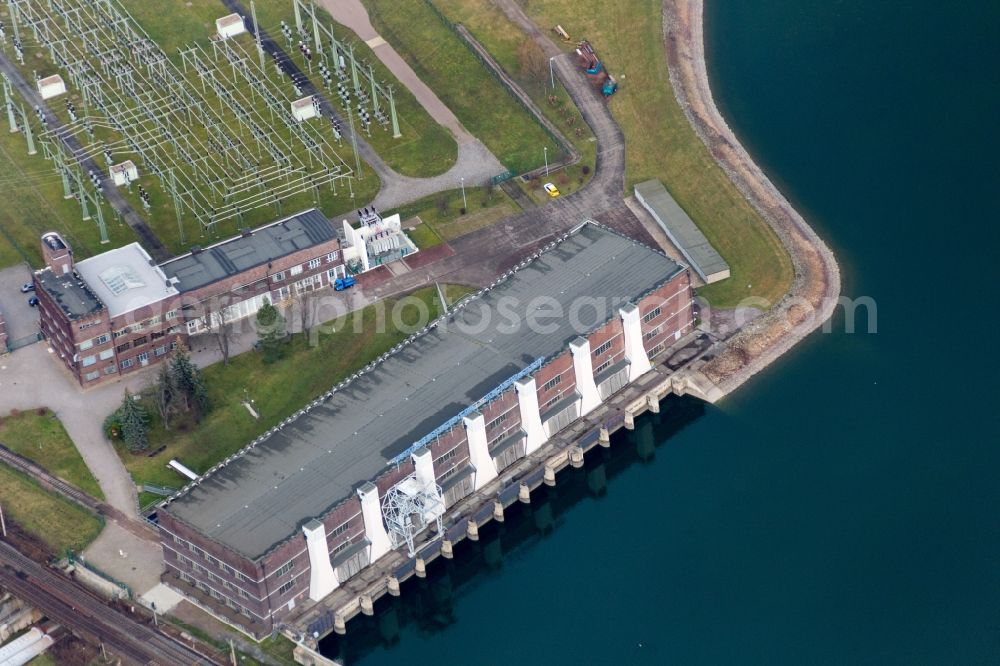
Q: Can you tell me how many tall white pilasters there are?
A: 7